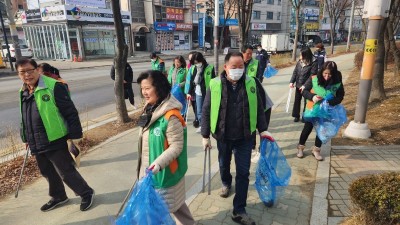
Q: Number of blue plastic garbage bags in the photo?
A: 5